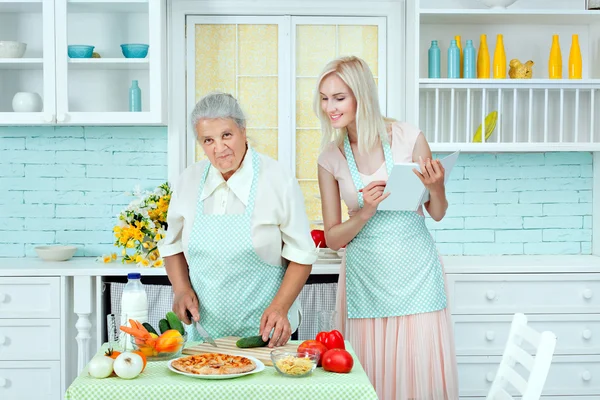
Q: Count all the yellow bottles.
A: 5